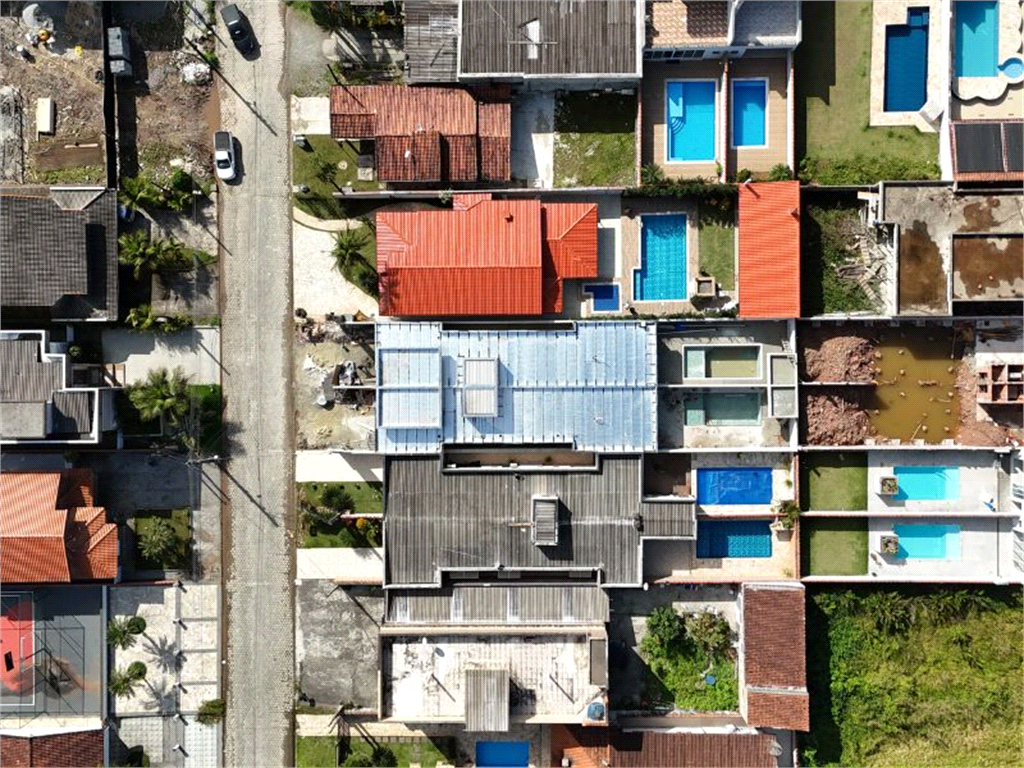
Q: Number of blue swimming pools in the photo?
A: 11